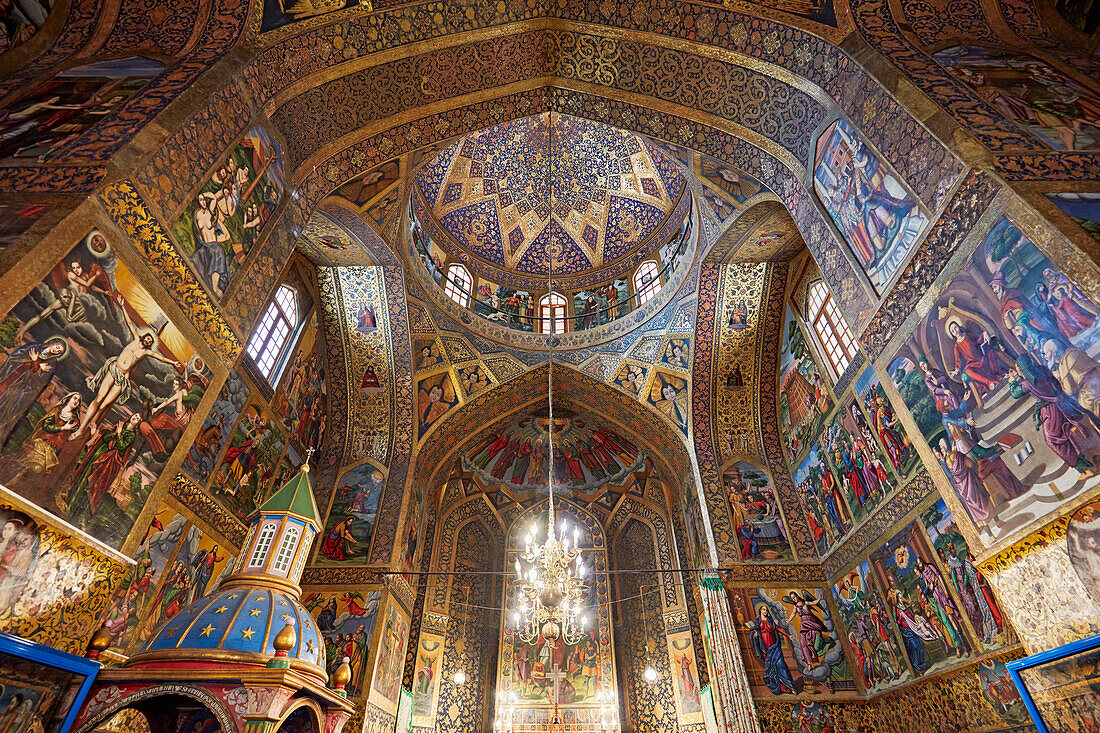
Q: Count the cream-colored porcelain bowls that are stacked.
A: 0